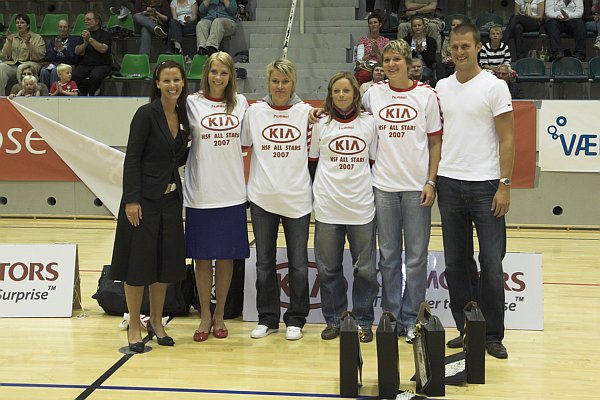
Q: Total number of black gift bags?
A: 4